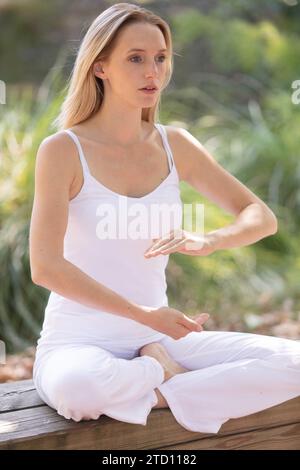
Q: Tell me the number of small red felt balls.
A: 0